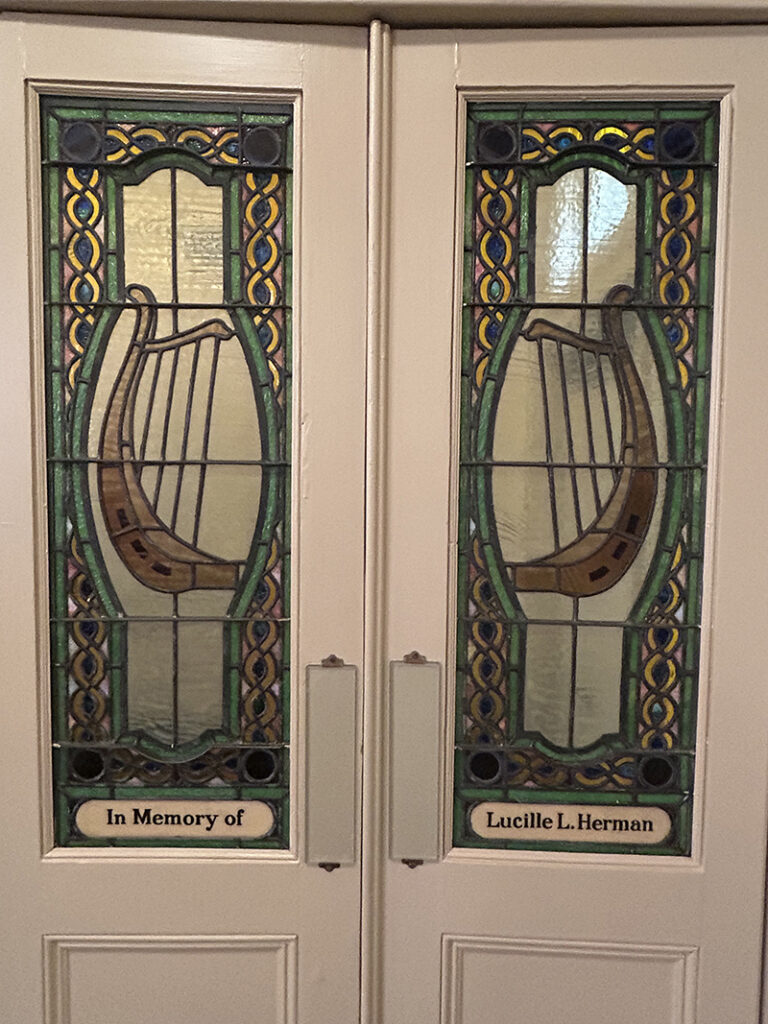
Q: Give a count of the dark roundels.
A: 8